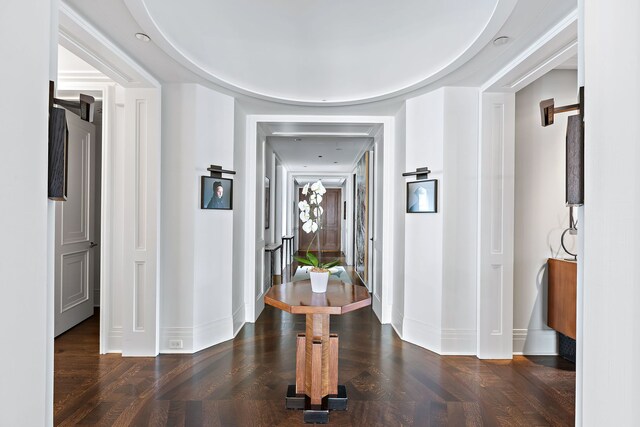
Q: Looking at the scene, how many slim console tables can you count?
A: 2